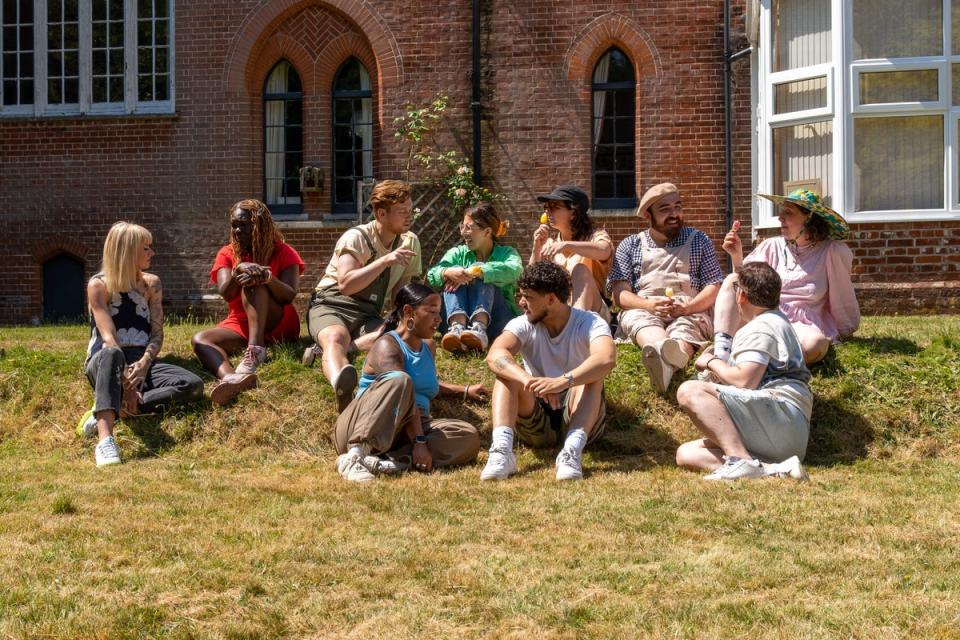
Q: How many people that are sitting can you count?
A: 10